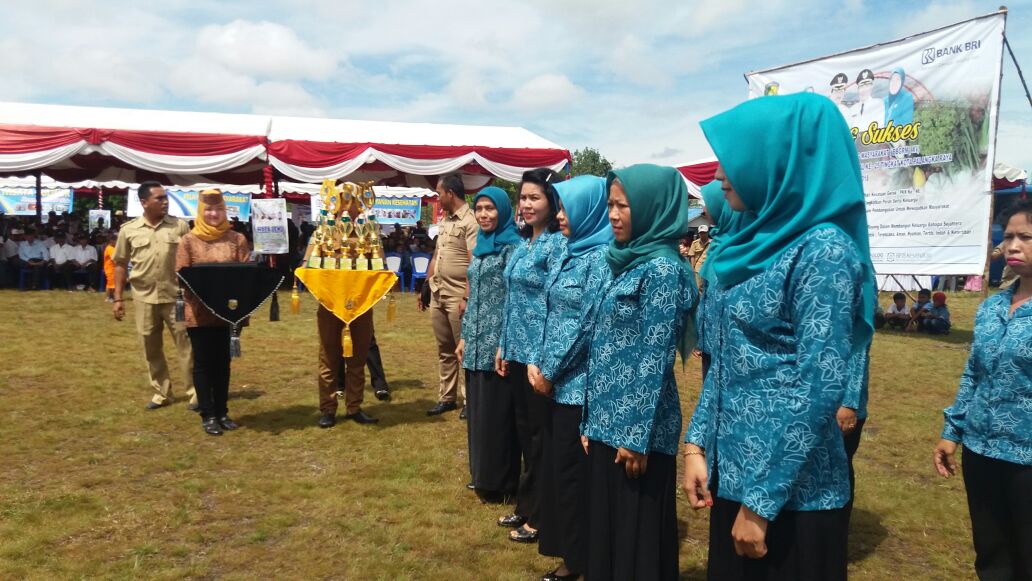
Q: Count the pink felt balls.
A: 0